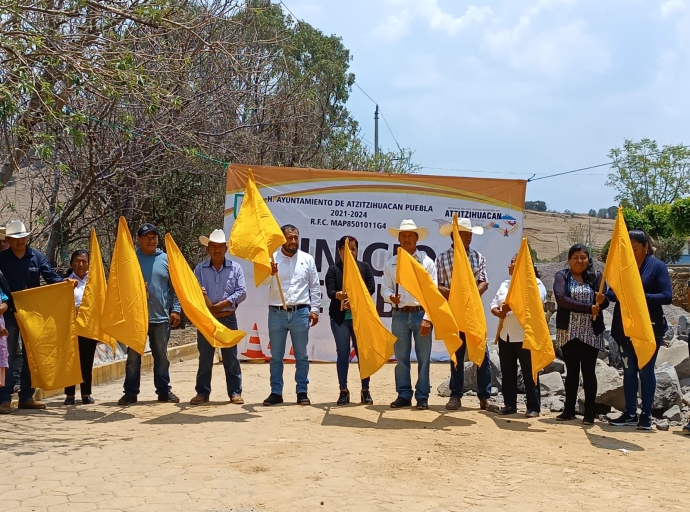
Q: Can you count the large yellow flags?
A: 10